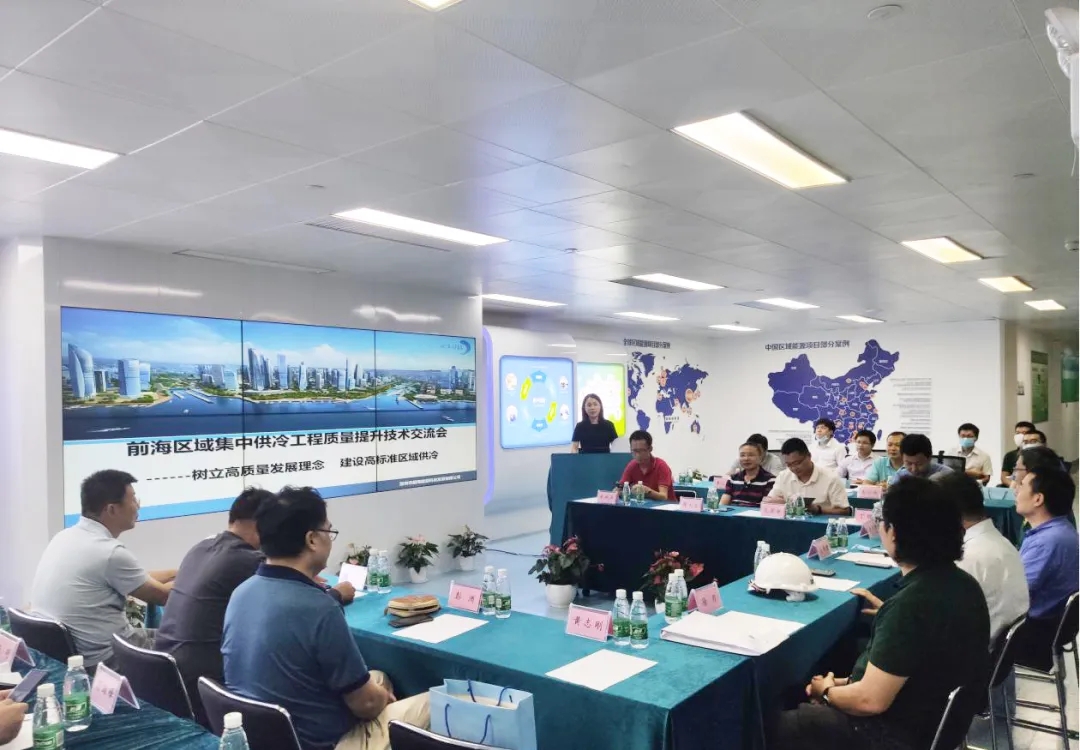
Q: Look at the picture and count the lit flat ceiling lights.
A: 13